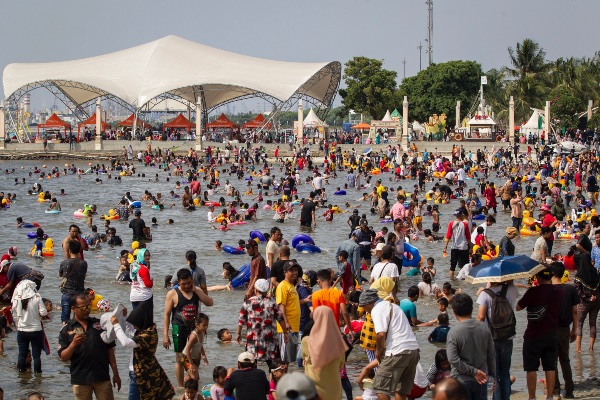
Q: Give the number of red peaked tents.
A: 6